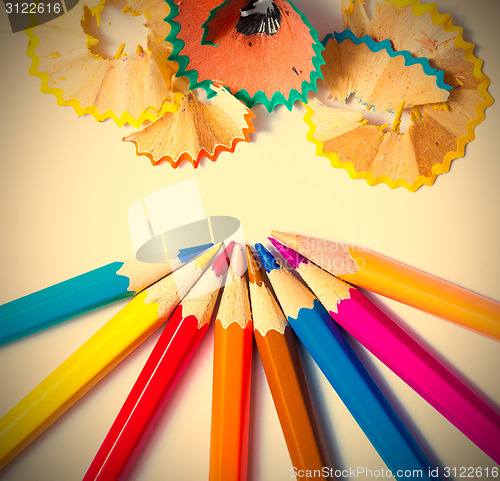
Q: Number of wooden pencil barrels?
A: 8